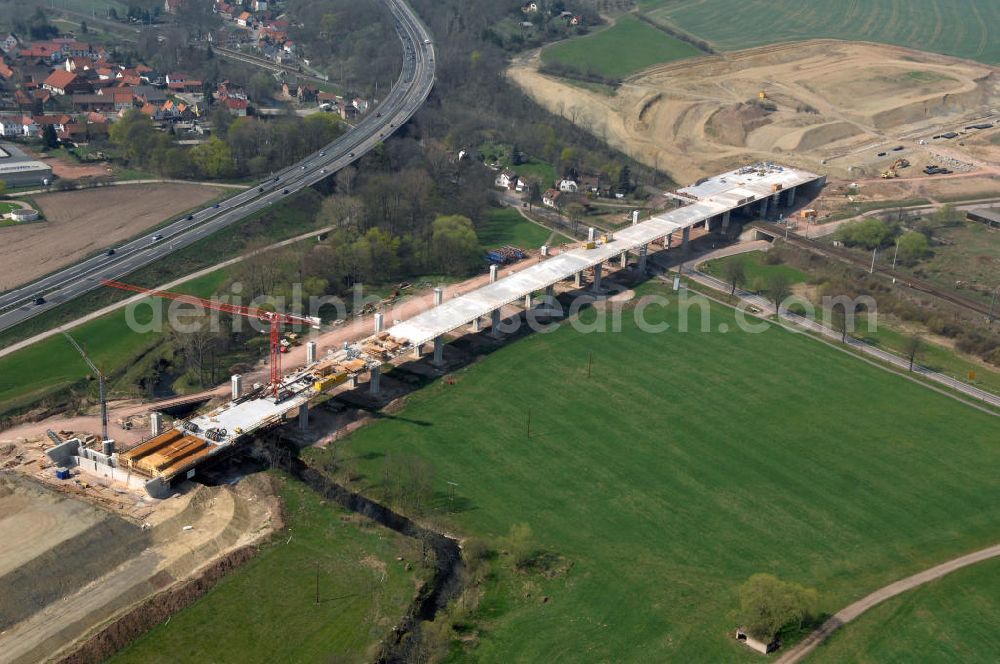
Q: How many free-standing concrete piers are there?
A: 9